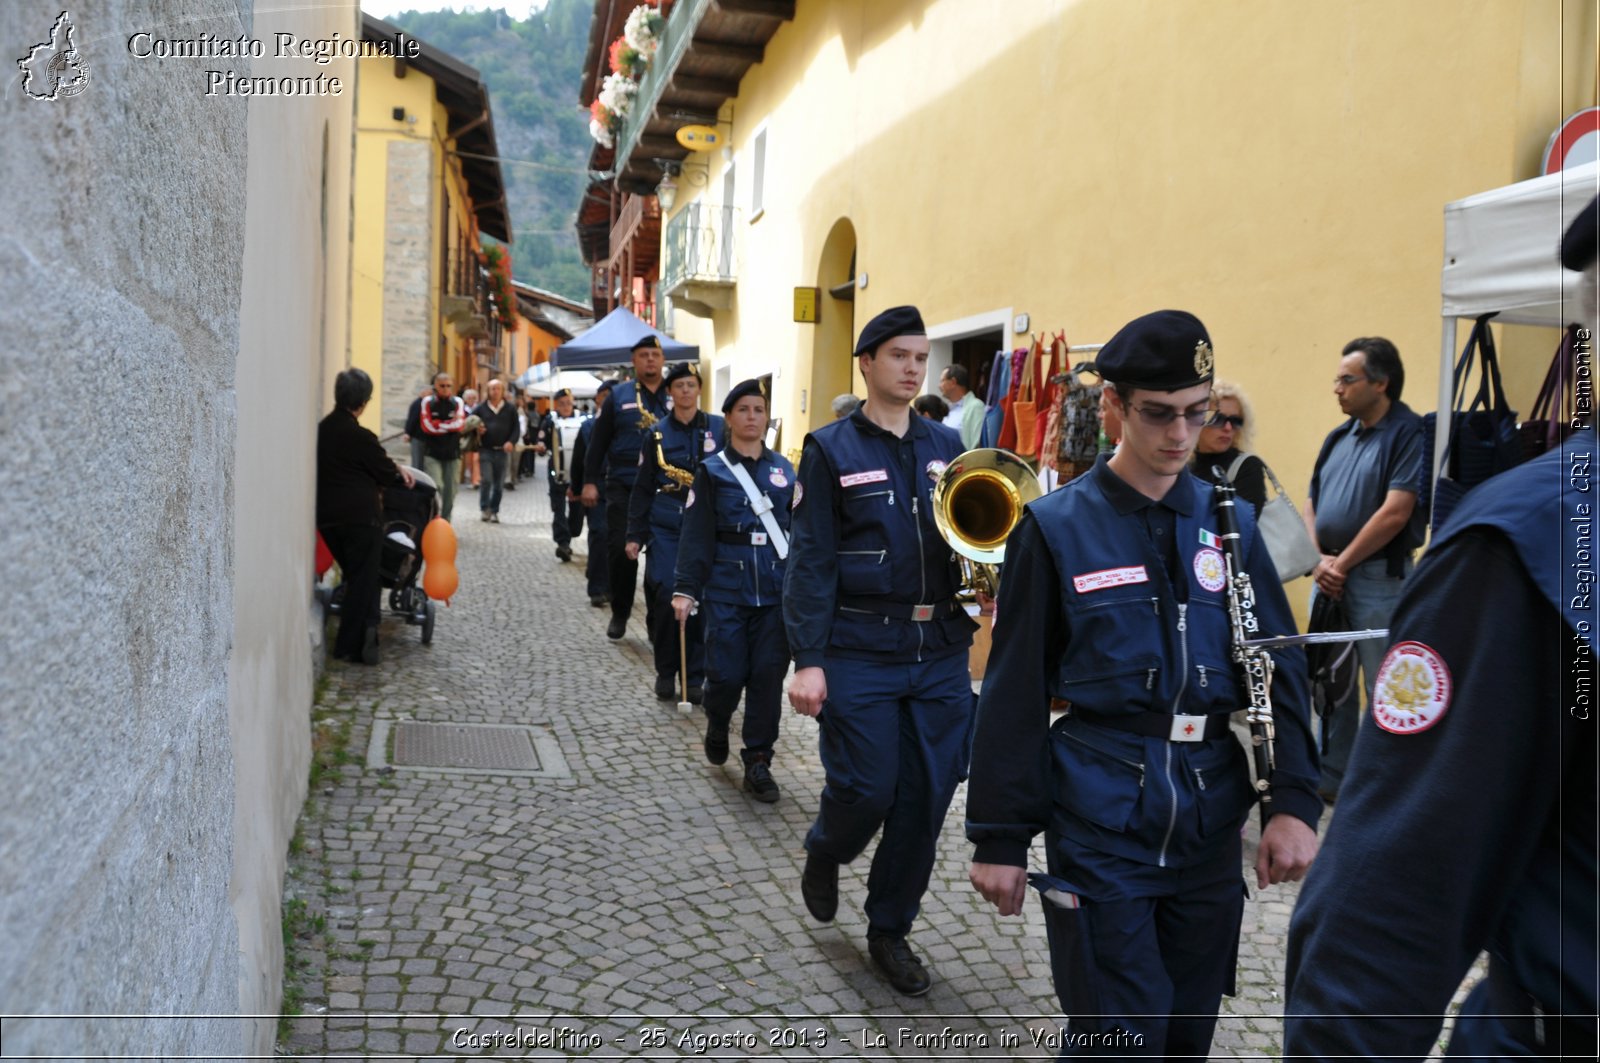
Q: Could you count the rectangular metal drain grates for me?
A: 1